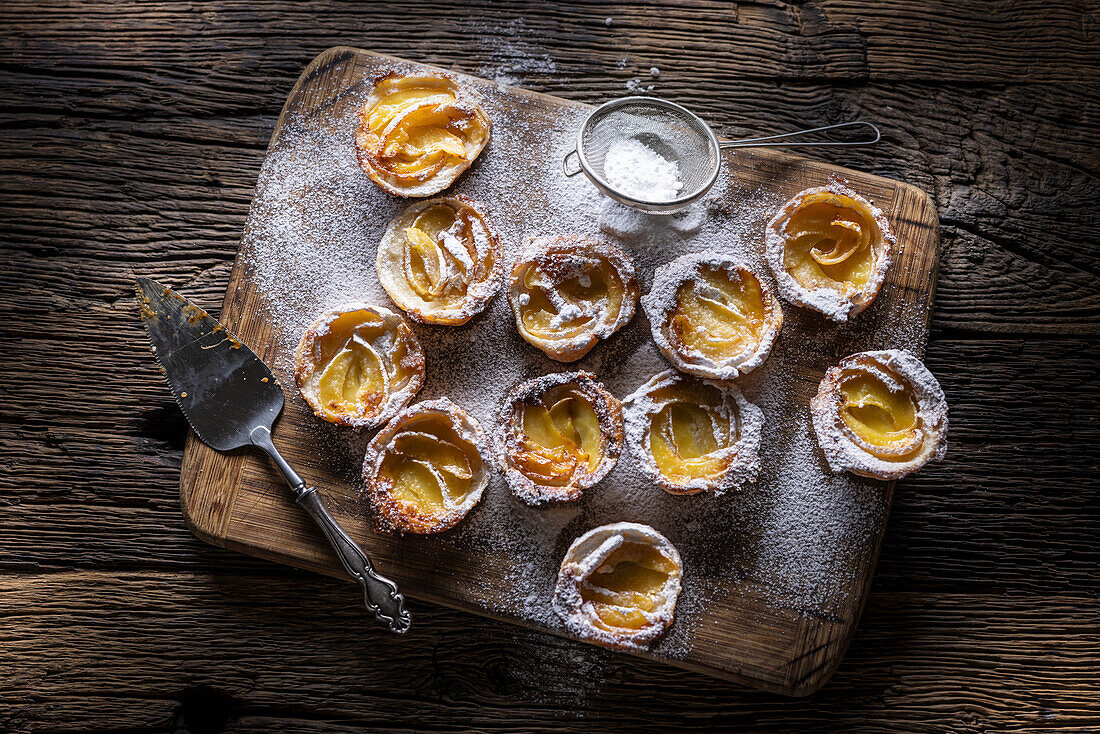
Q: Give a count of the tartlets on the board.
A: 11